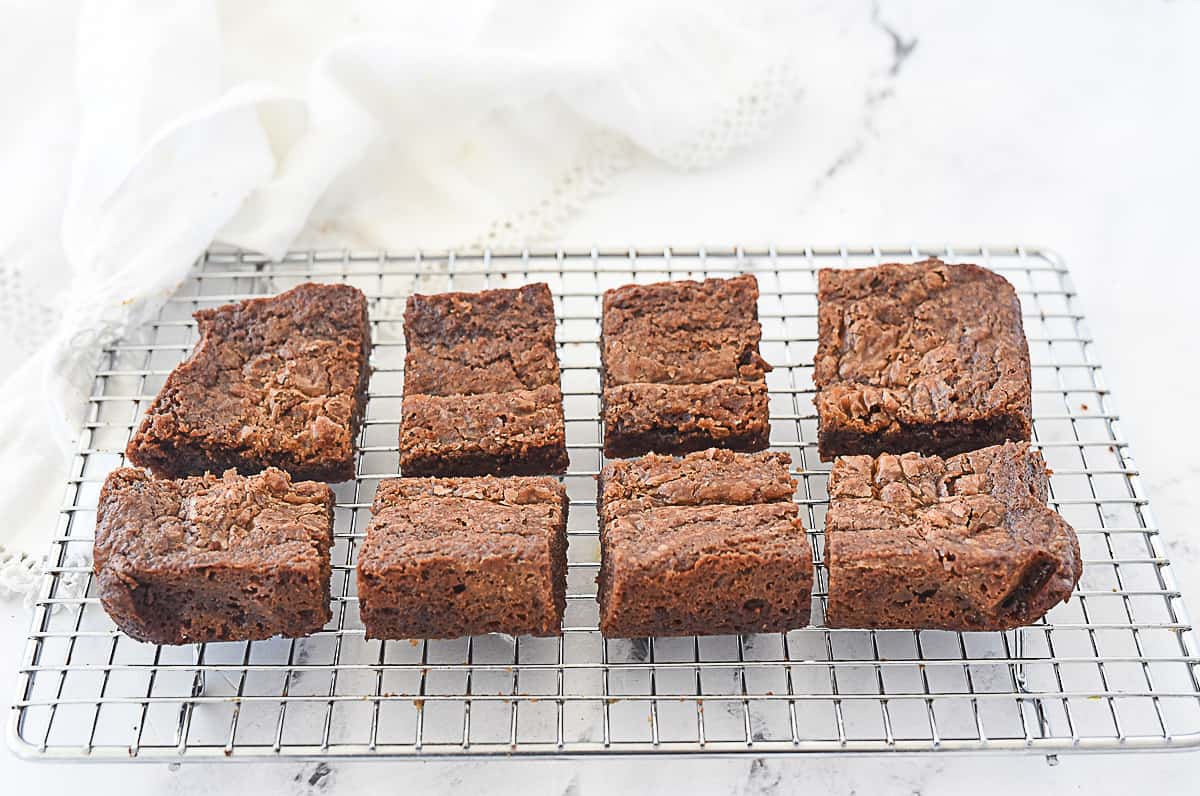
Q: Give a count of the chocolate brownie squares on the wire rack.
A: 8